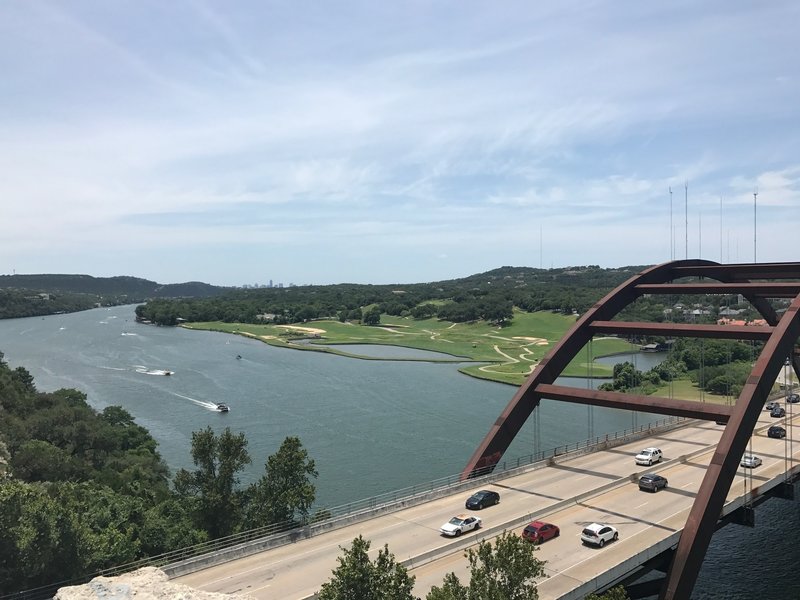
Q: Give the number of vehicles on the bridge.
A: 12